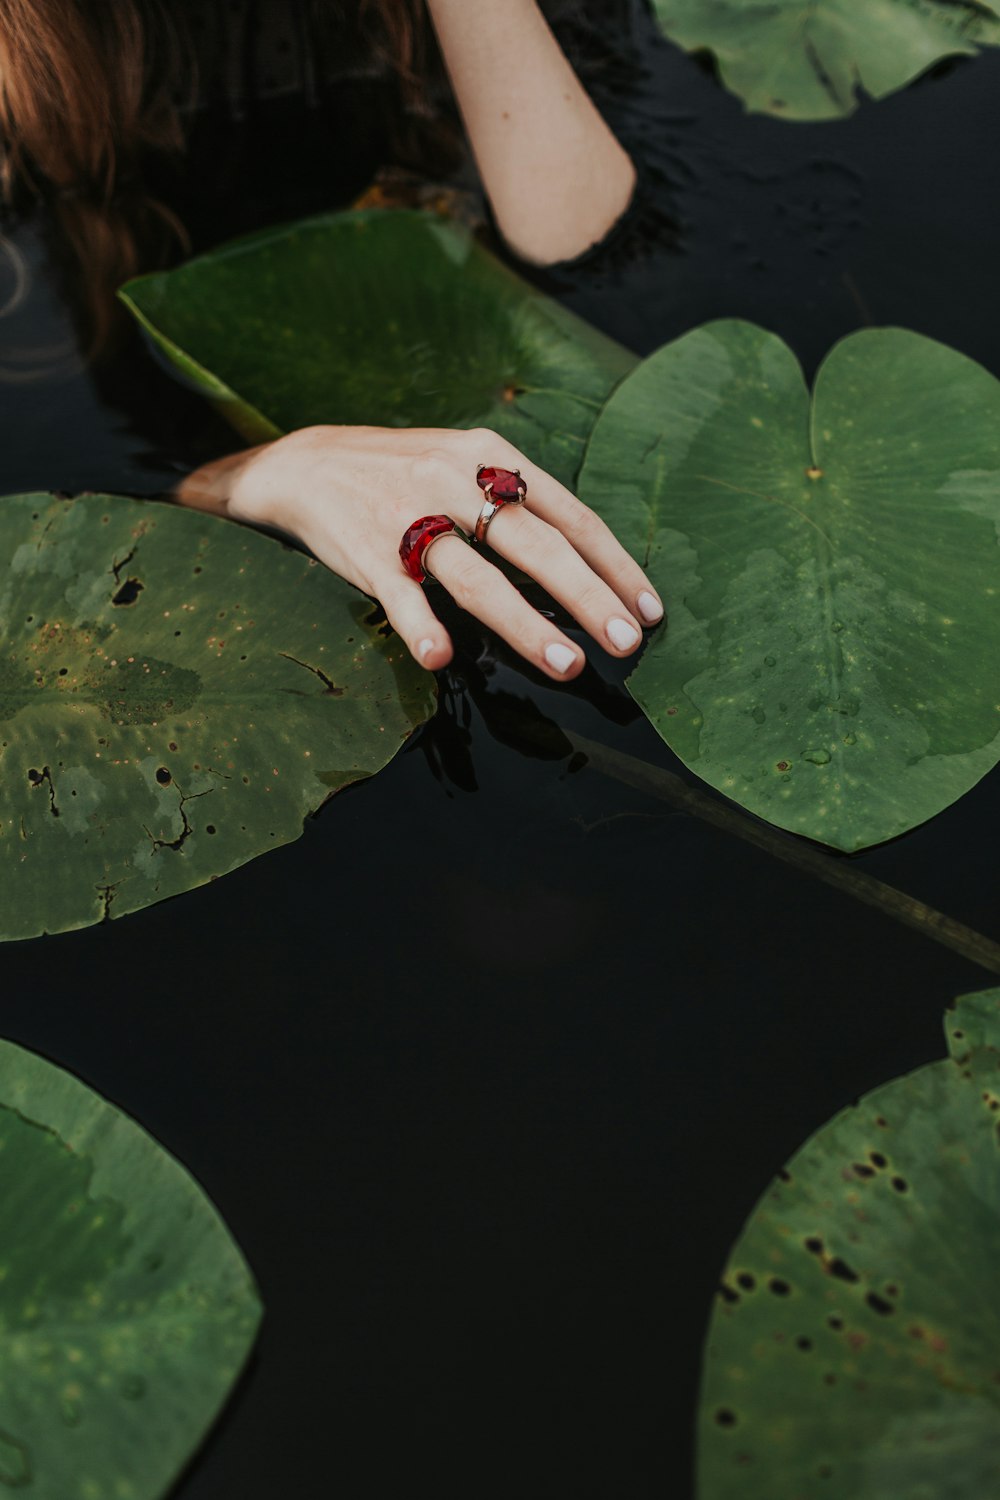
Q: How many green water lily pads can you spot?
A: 6